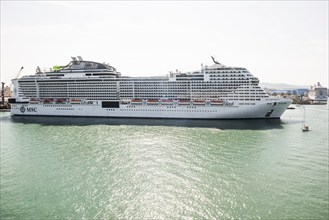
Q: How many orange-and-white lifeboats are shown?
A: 10